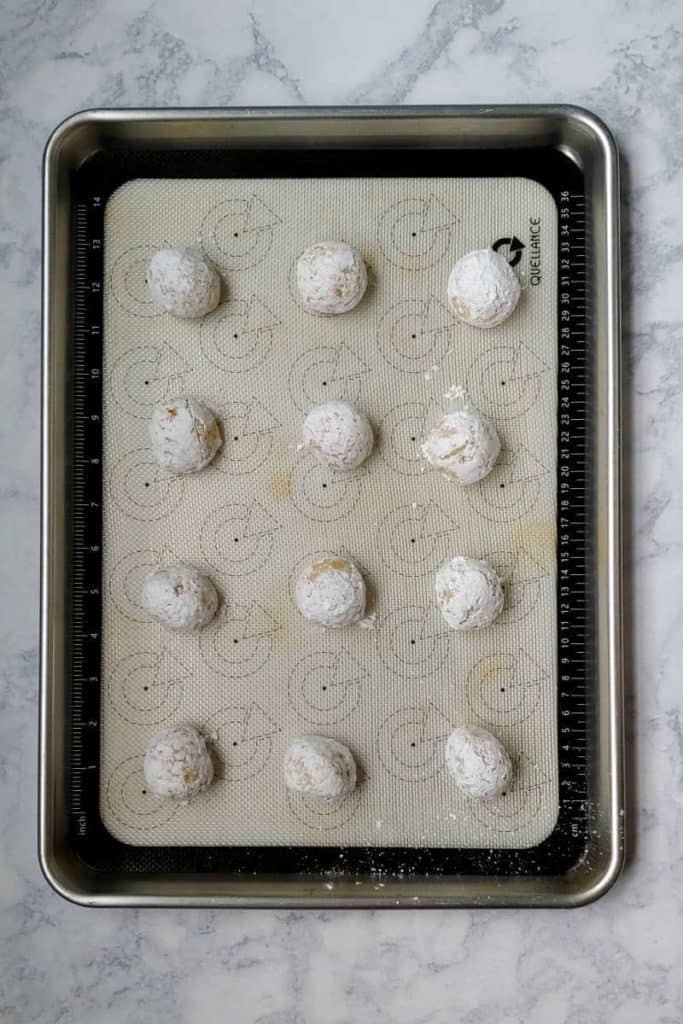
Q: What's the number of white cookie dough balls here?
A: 12